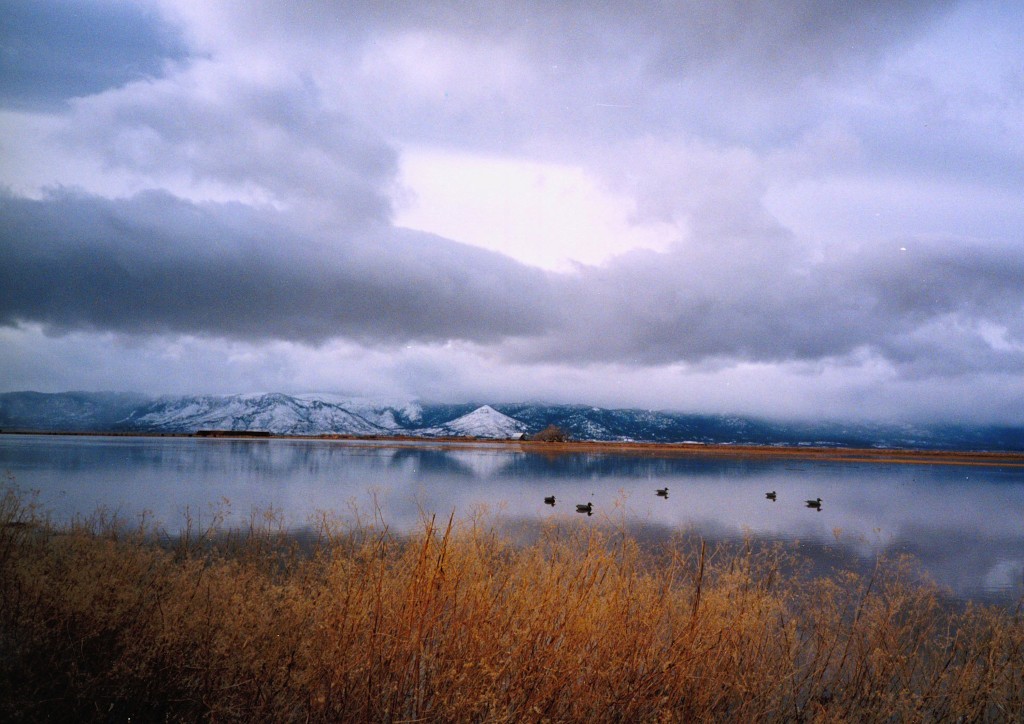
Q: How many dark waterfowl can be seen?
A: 5